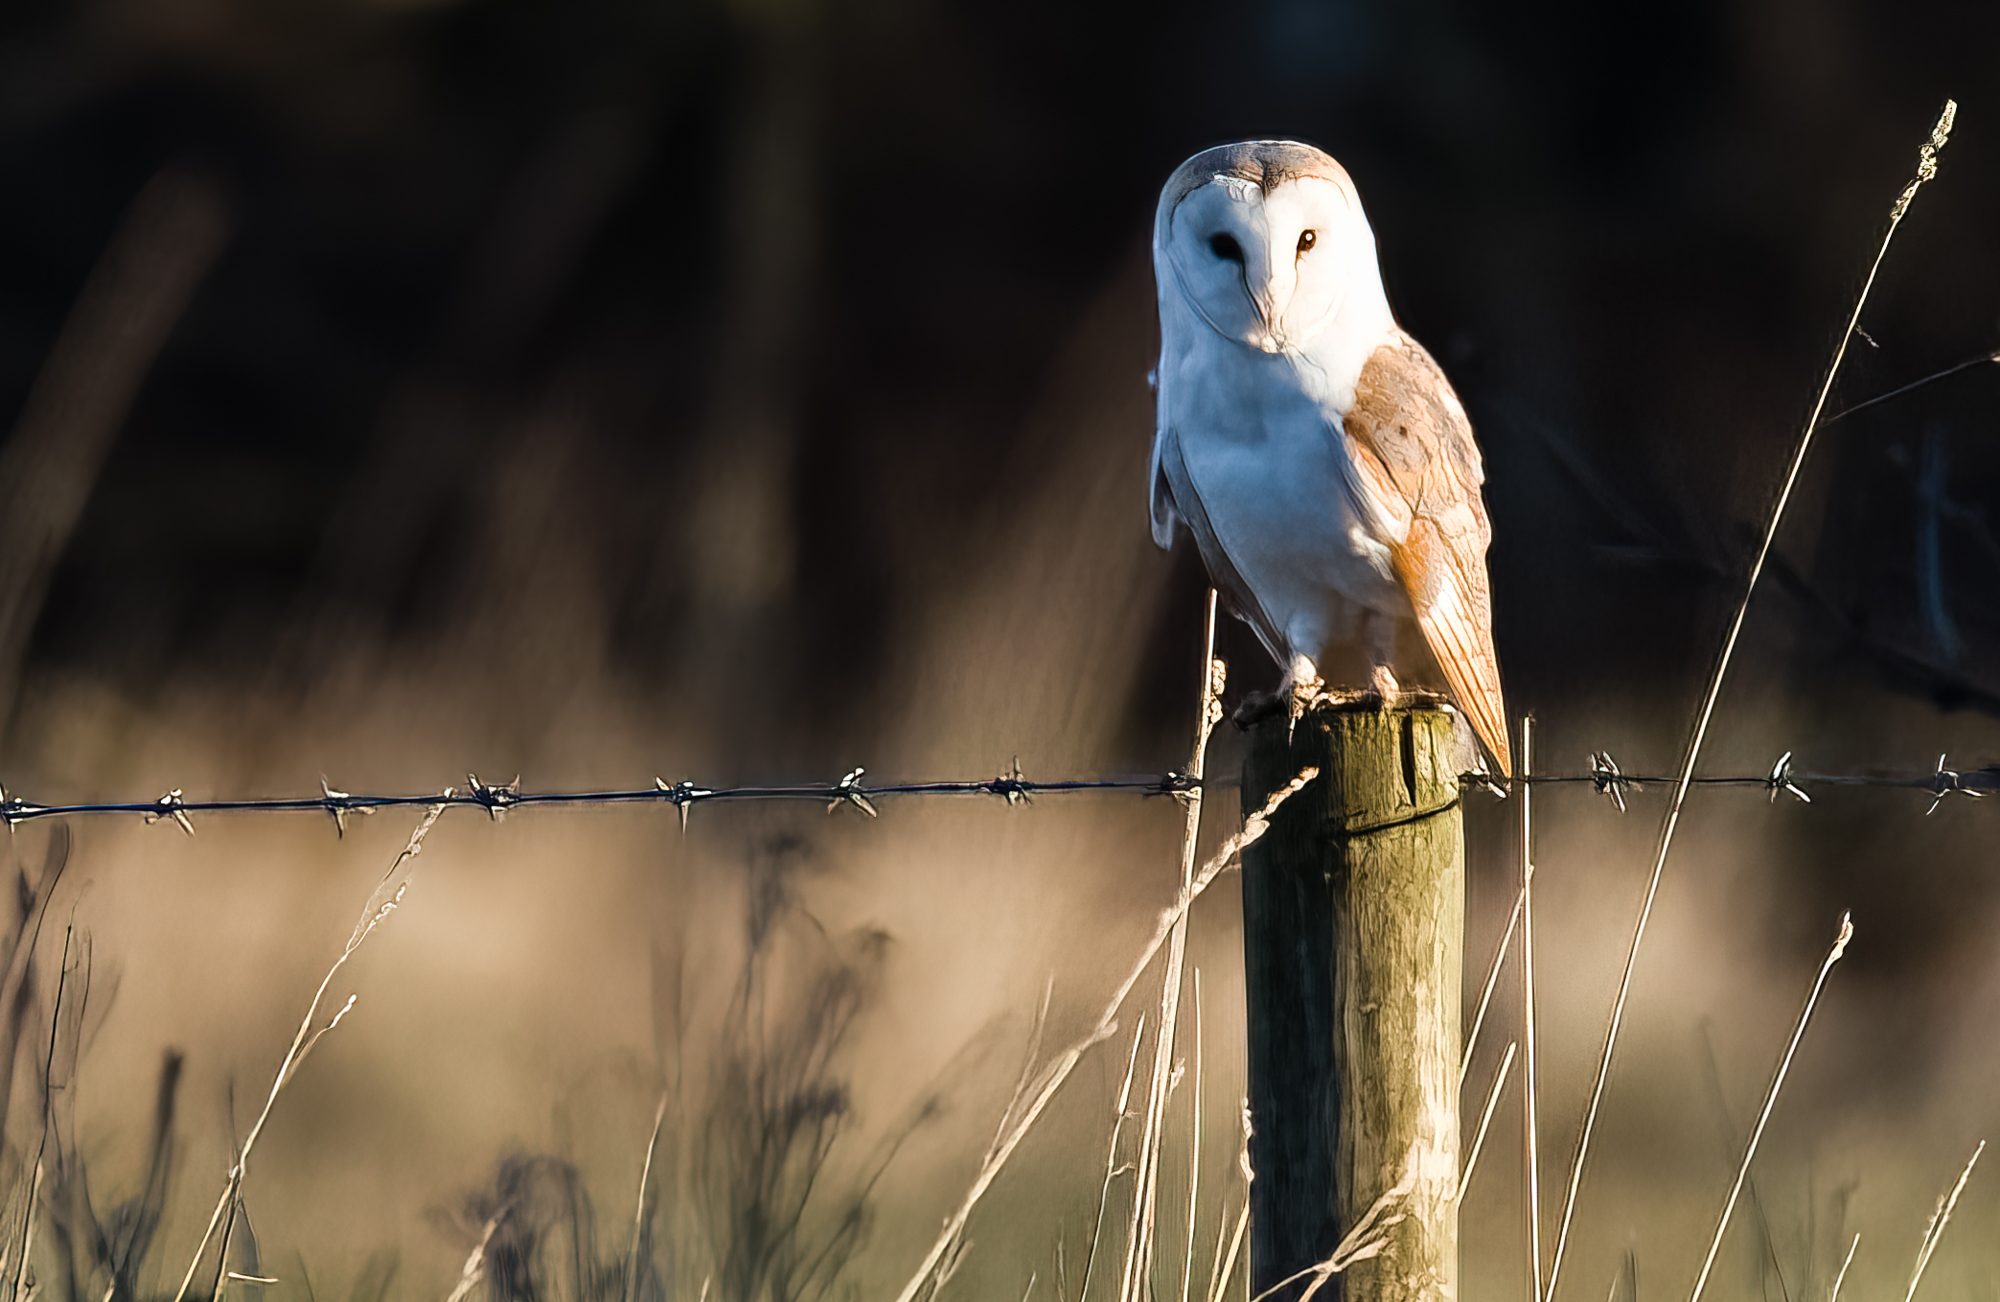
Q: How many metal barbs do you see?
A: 12